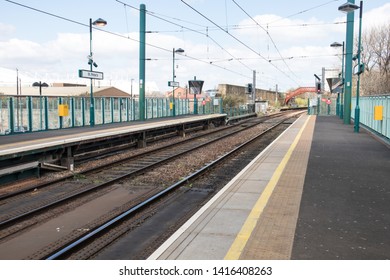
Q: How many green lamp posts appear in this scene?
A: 4